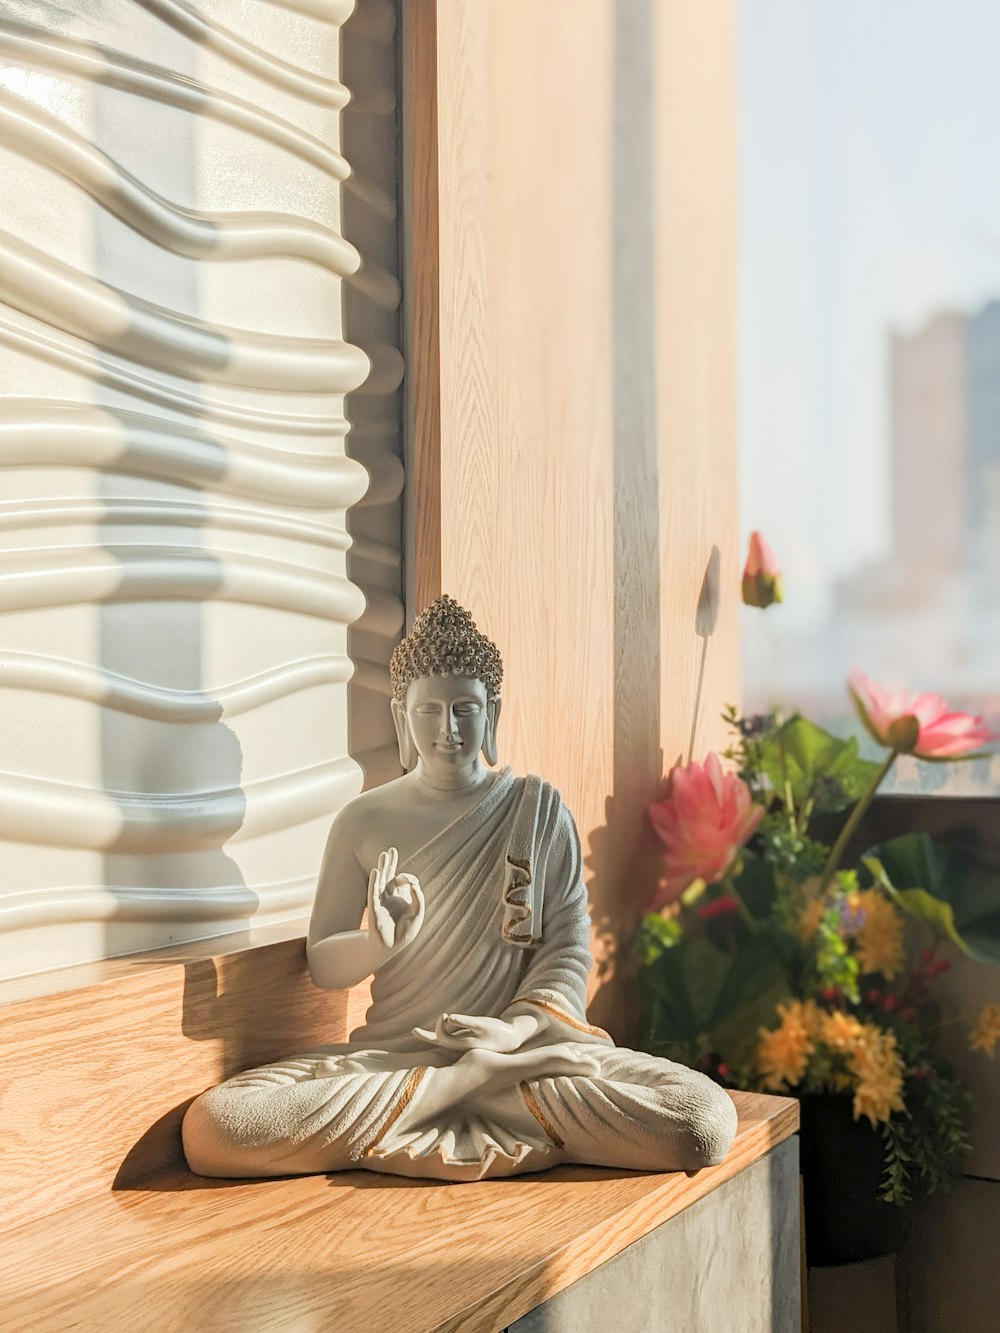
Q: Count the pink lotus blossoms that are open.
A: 2